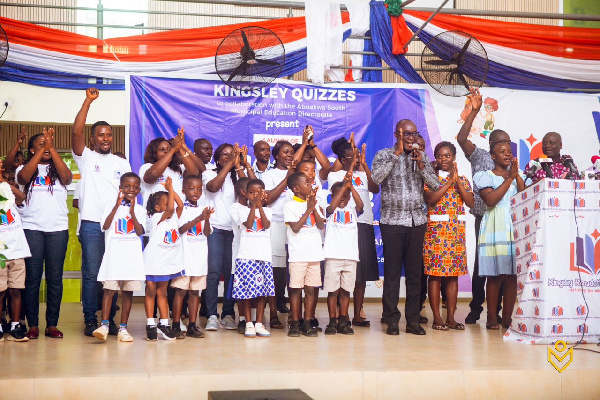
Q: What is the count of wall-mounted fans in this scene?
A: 3